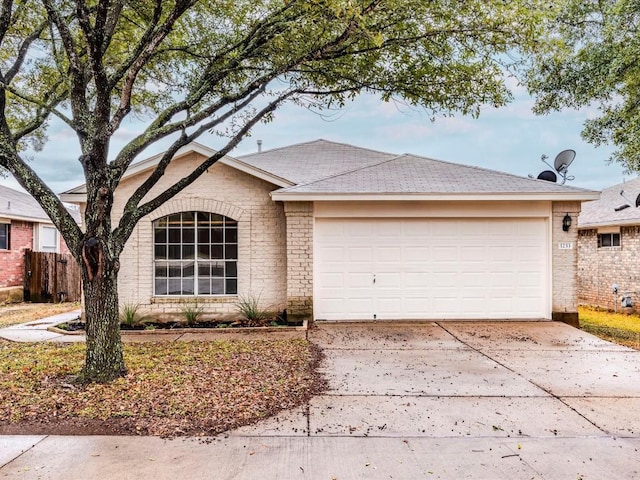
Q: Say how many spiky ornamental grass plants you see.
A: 3